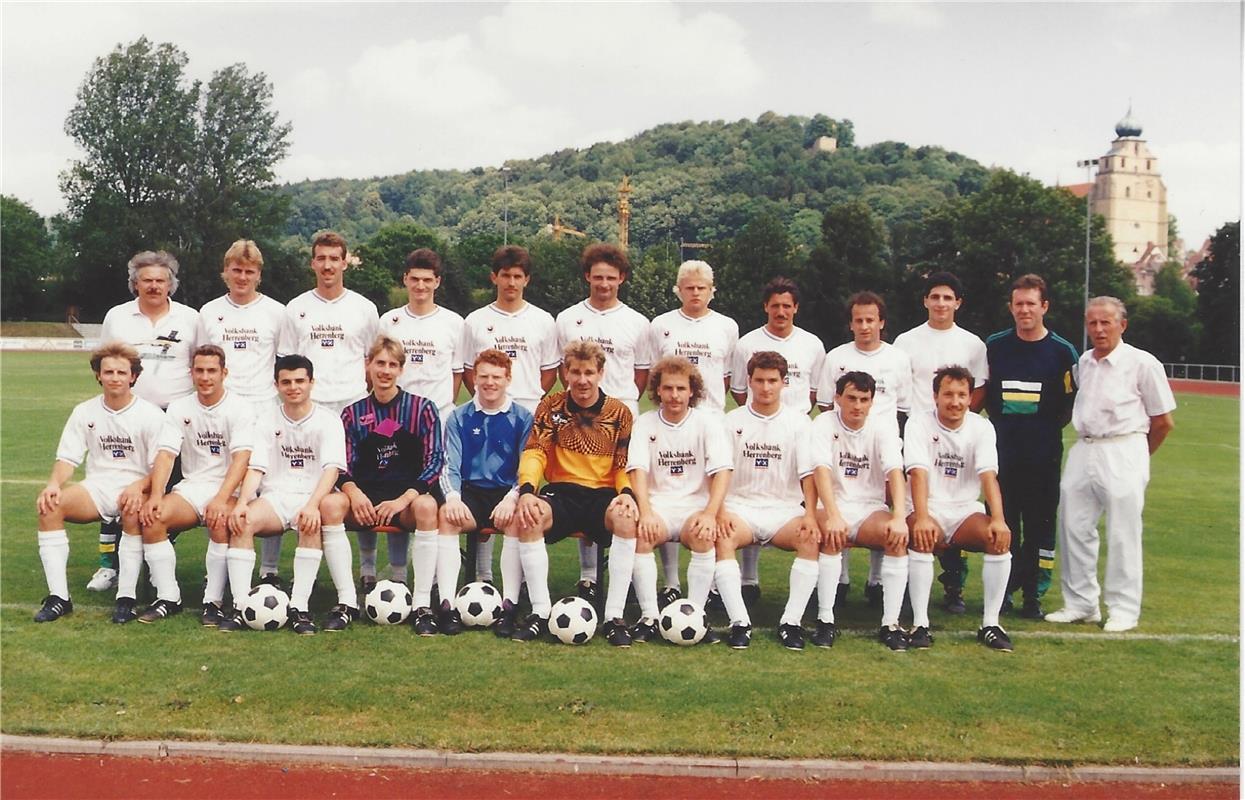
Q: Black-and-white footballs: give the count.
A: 5